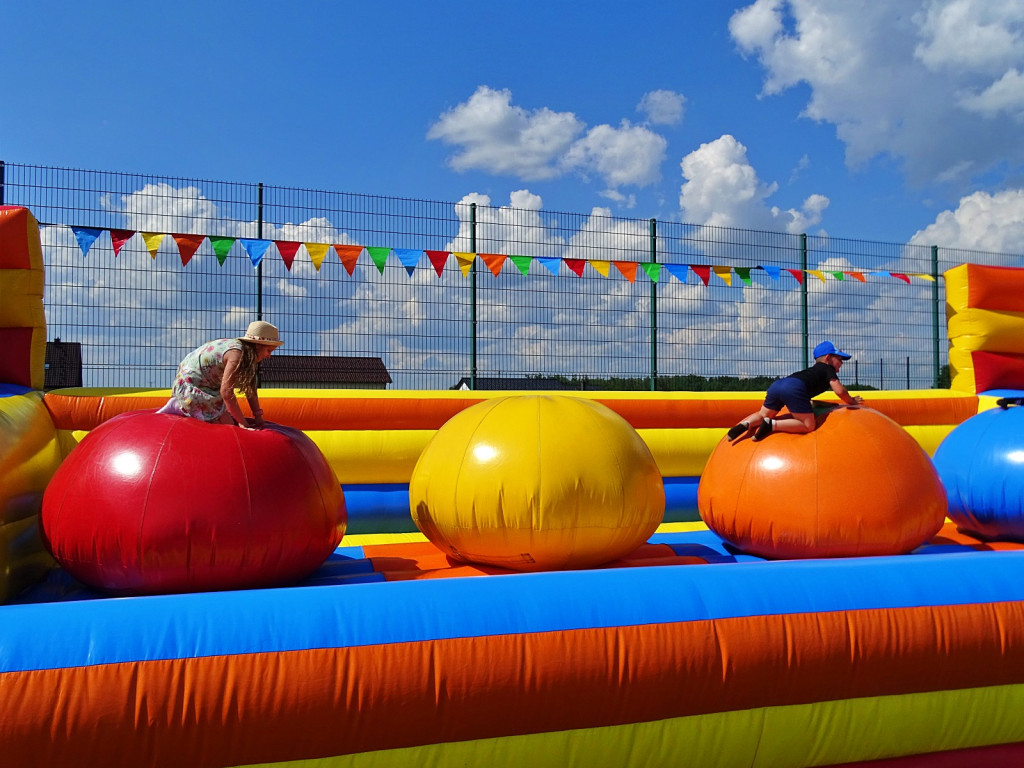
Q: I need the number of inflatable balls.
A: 4